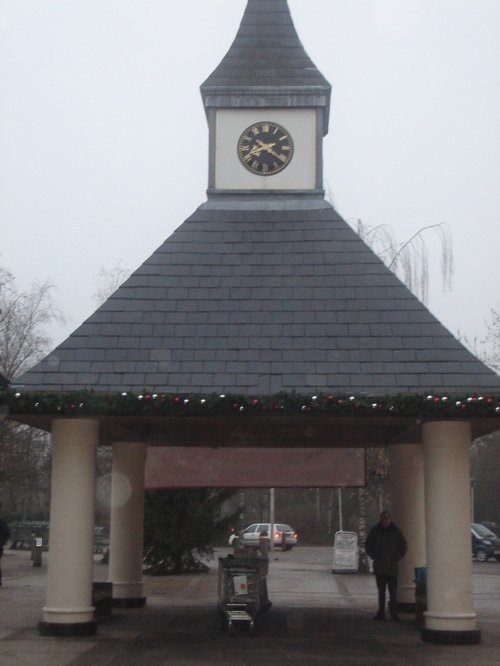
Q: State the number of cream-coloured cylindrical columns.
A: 4